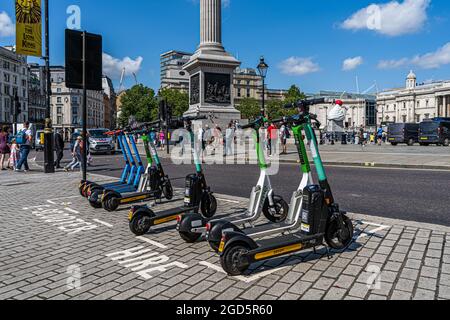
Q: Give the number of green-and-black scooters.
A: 3